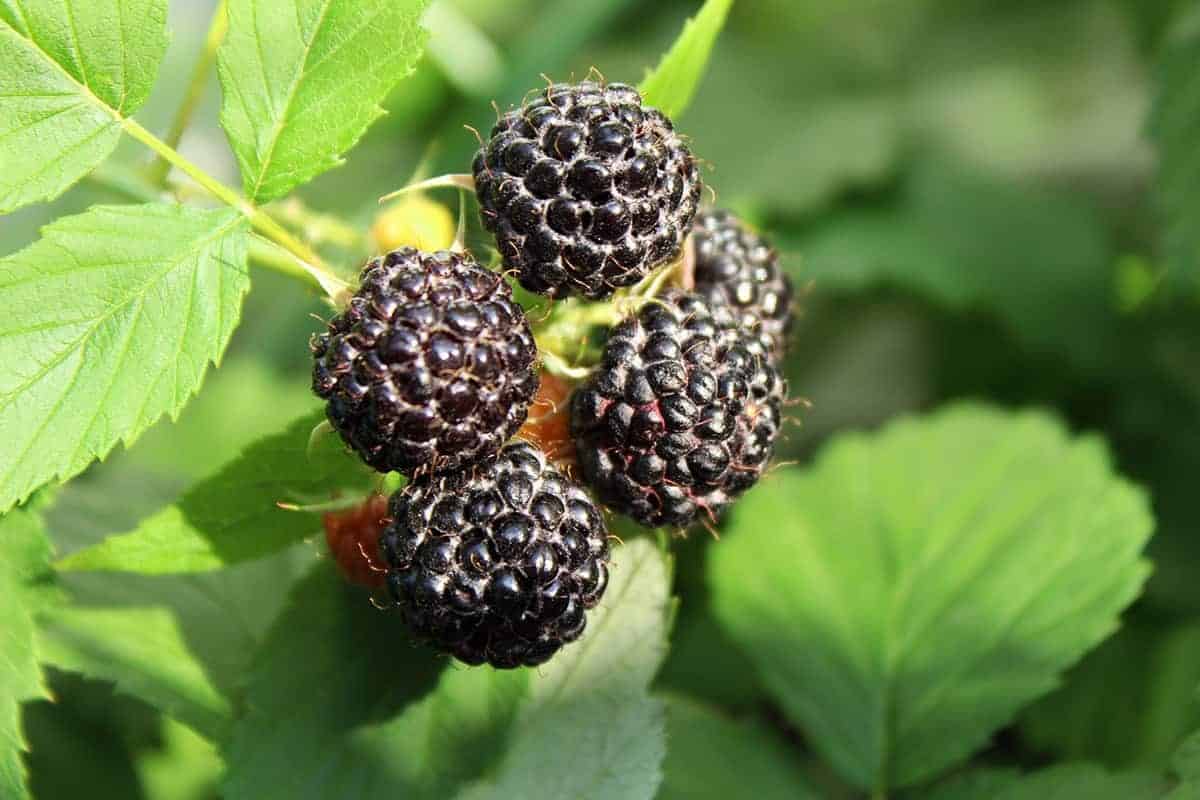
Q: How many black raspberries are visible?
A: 5